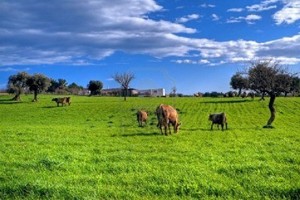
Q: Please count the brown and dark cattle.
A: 4